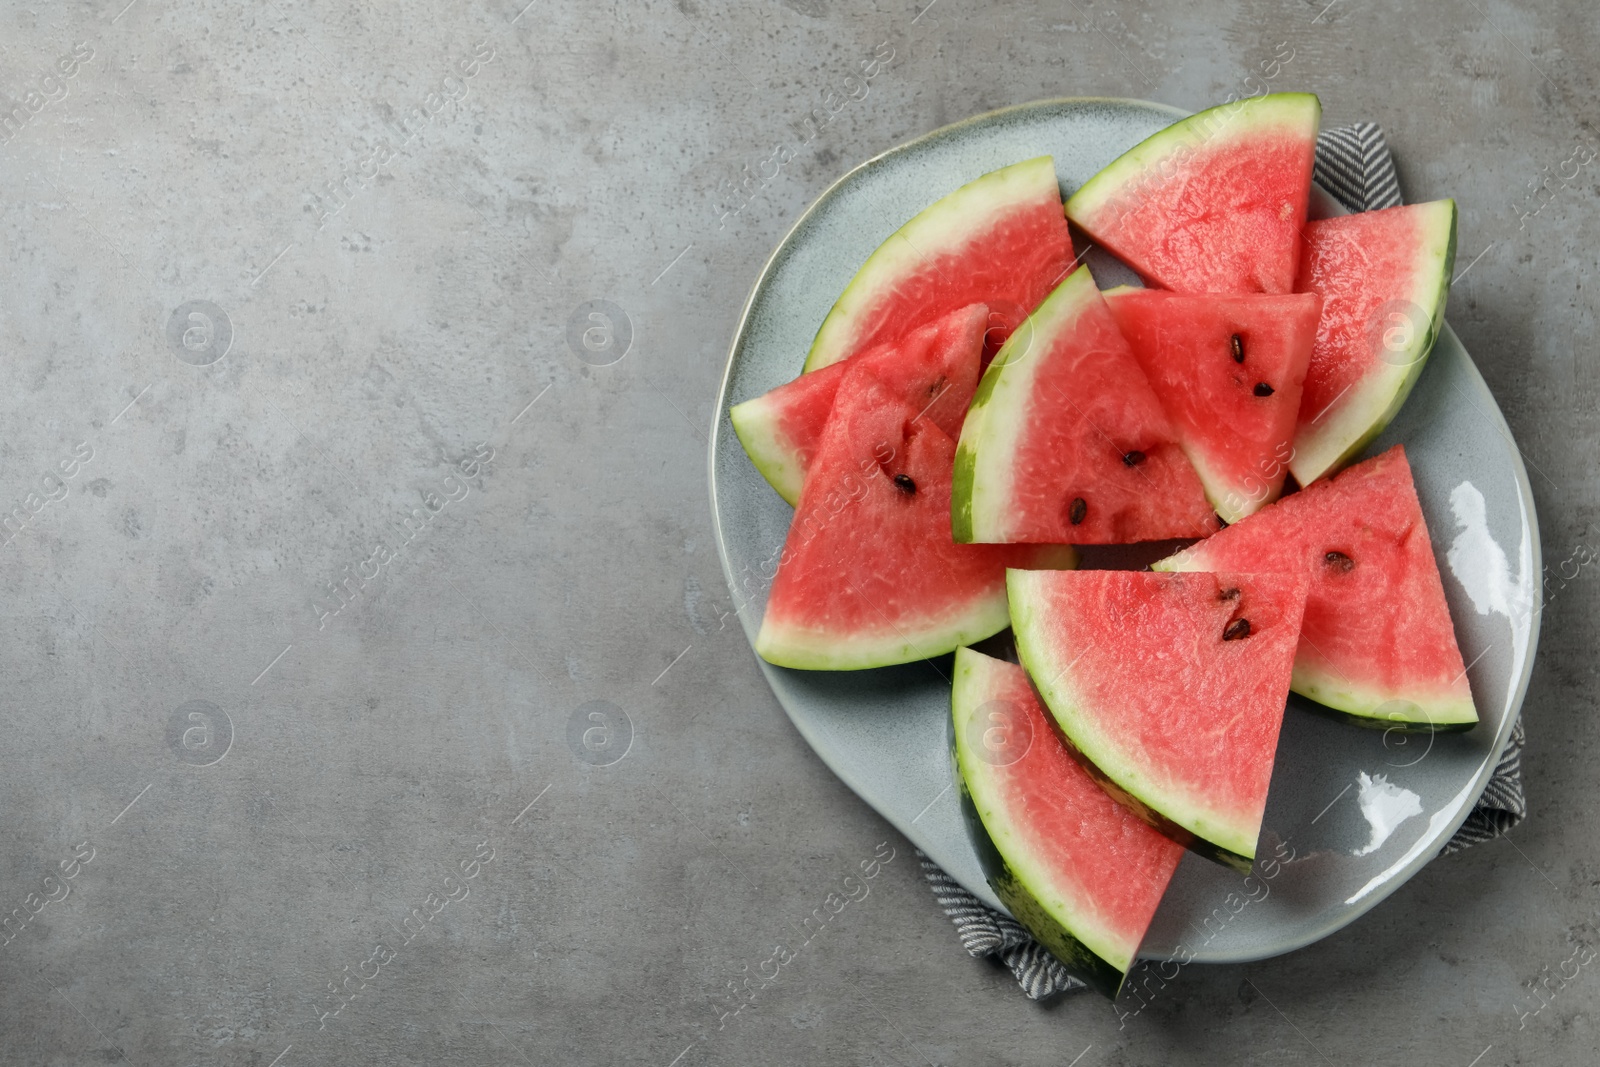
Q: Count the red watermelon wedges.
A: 10